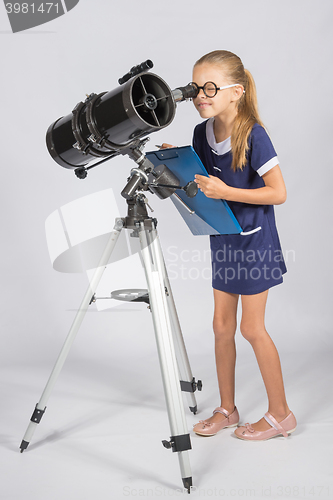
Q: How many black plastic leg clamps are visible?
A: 3